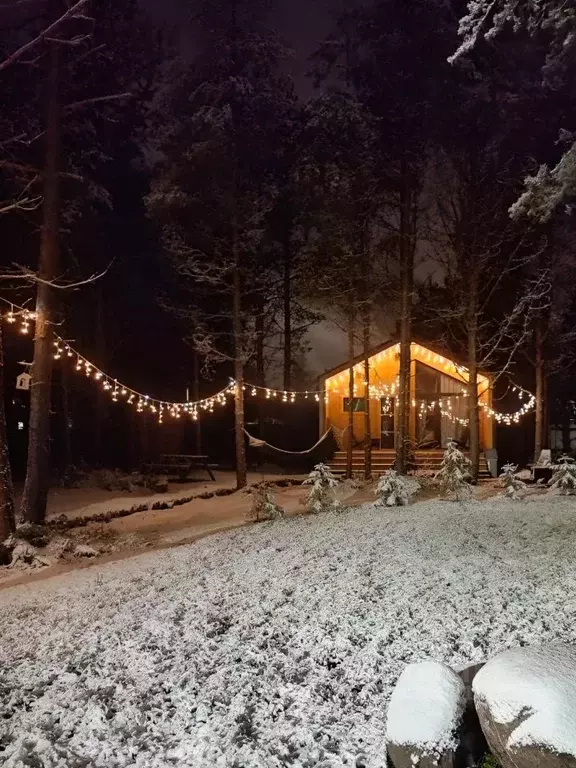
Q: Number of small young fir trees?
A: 6